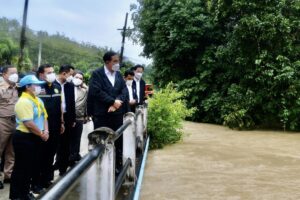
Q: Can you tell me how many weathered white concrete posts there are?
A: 4